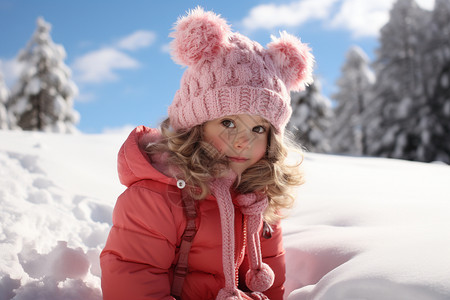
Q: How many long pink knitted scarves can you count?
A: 1